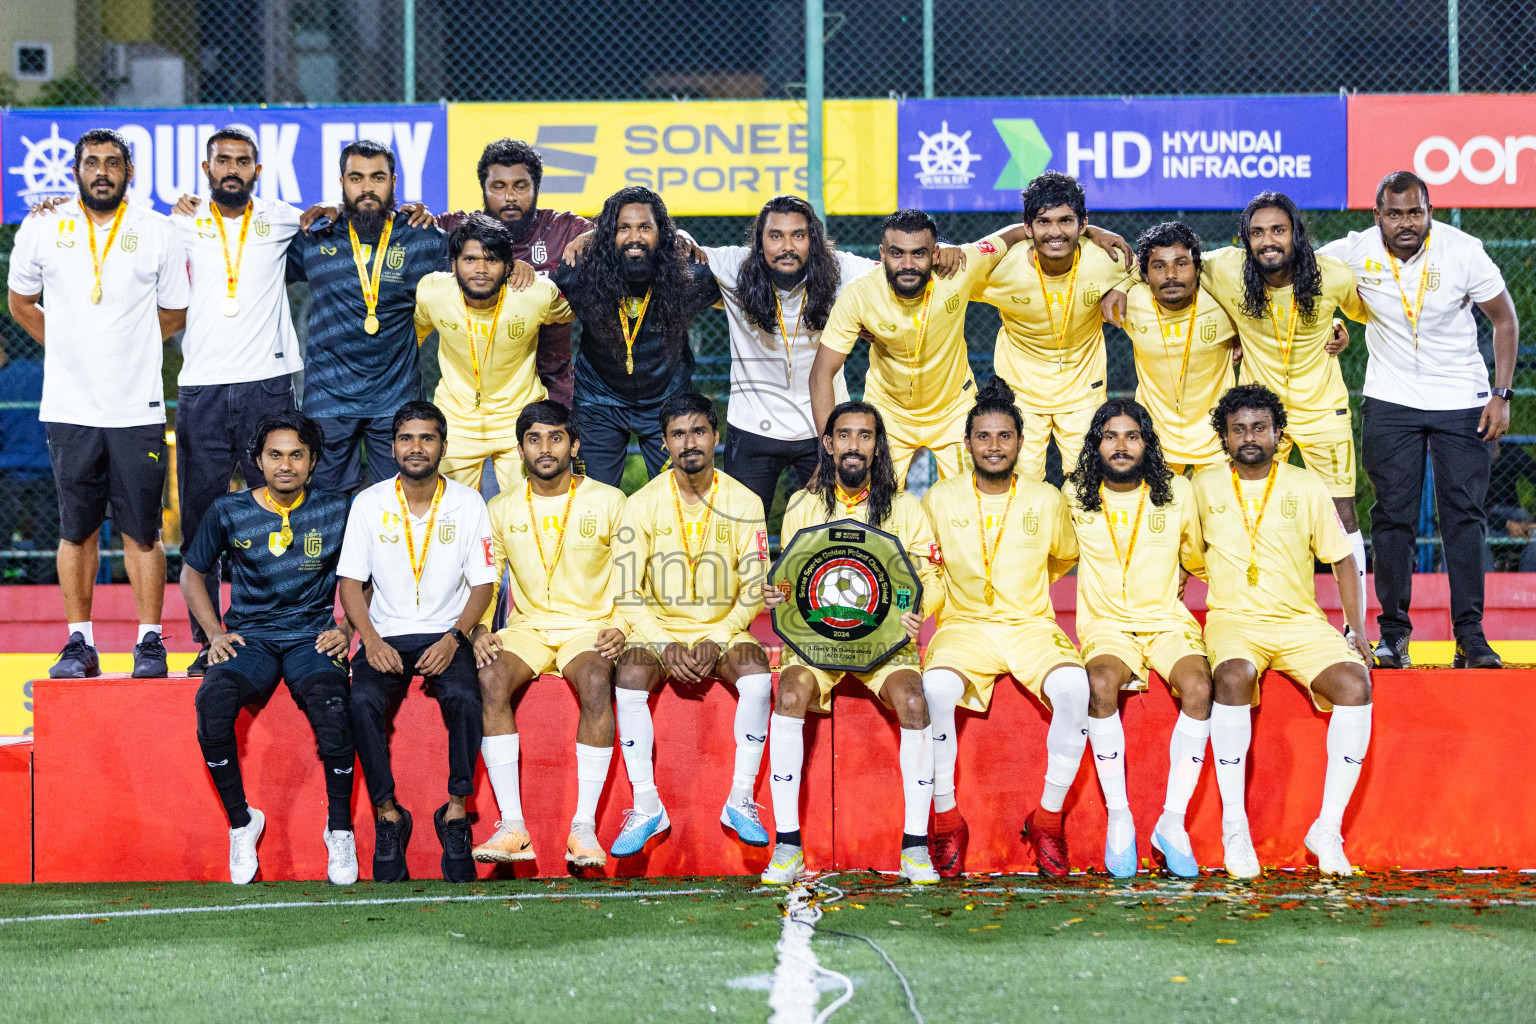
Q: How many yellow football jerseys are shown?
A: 11